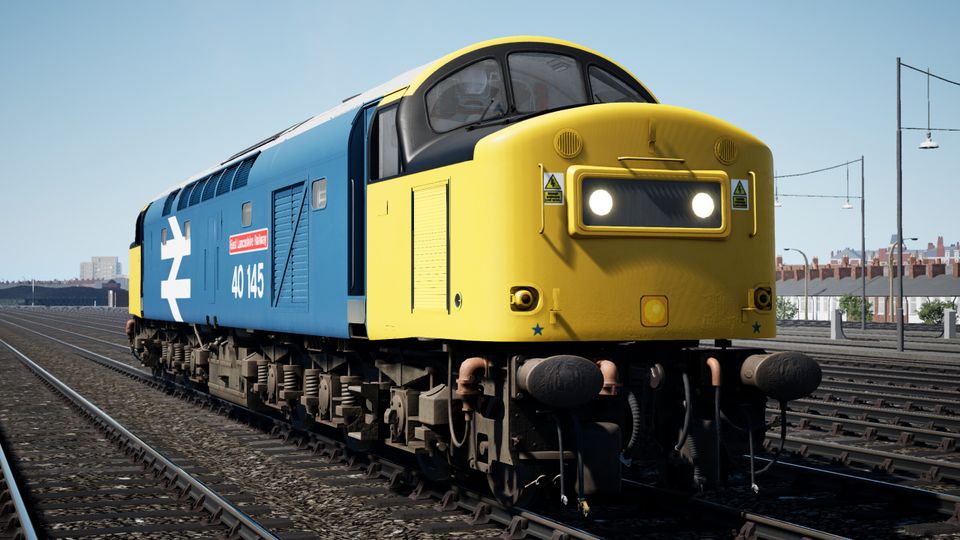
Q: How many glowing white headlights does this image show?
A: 2